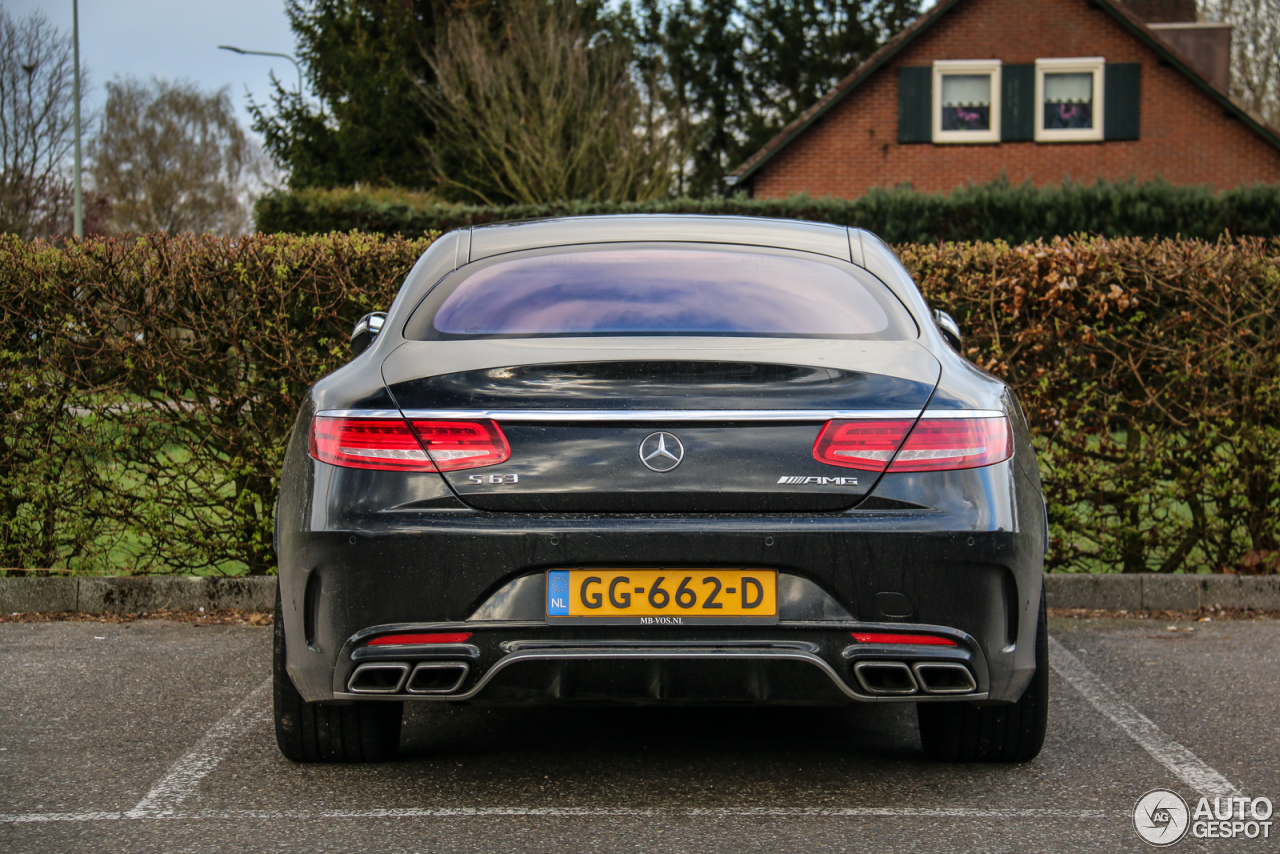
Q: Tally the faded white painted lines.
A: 3